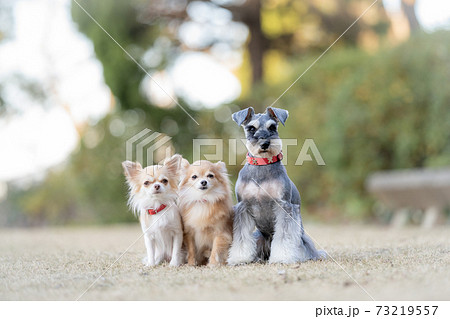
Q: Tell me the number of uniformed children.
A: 0